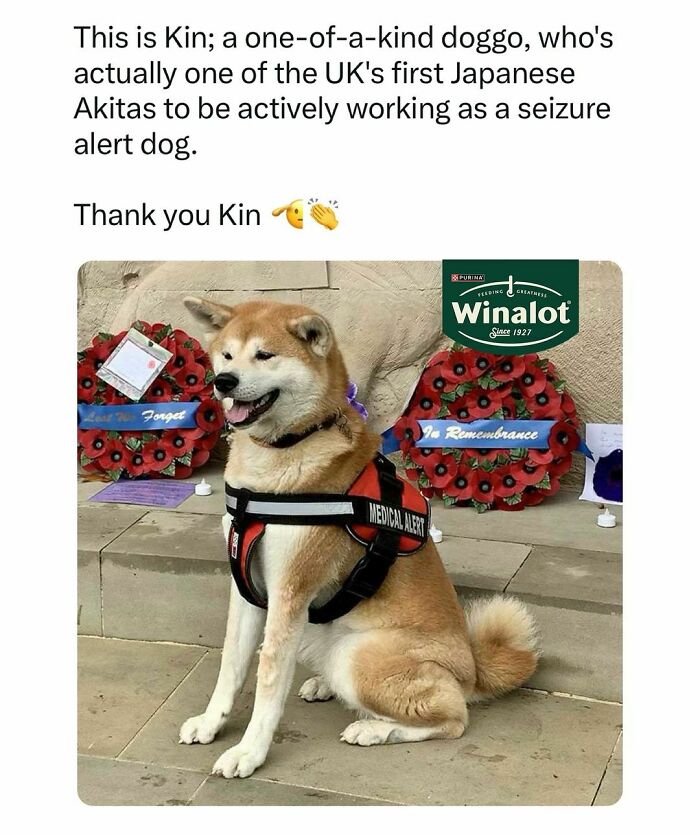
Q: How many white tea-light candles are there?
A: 3